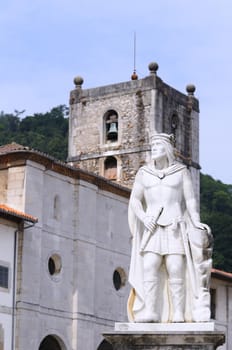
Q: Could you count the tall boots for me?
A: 2